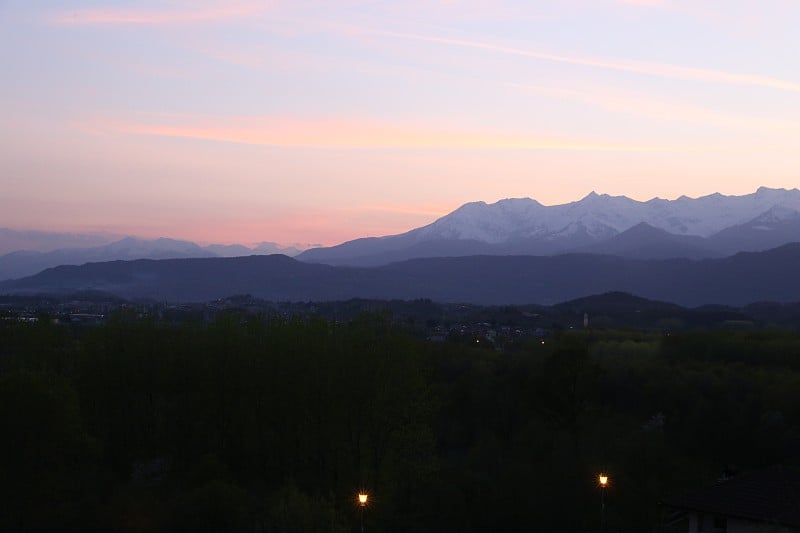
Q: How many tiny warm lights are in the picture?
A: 2